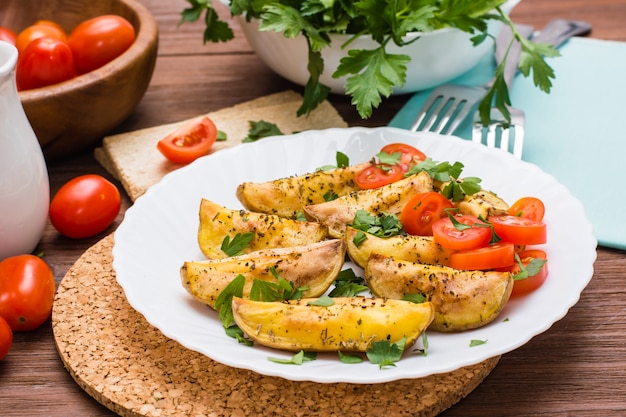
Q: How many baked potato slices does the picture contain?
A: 8